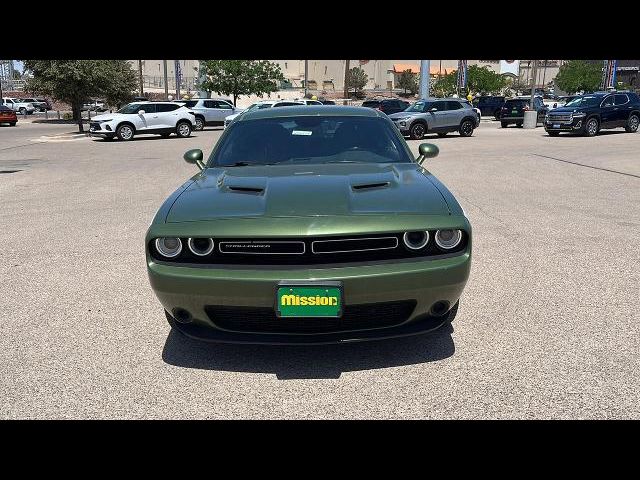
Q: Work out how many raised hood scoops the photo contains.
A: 2